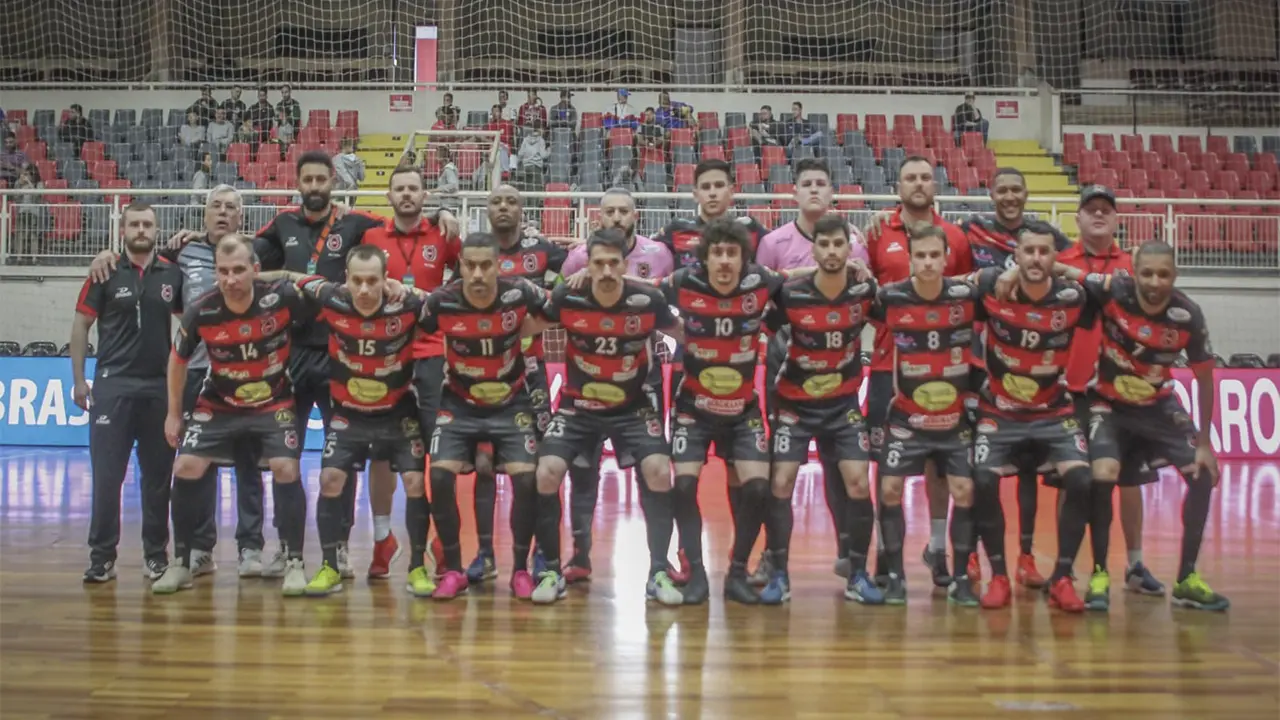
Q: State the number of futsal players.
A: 14